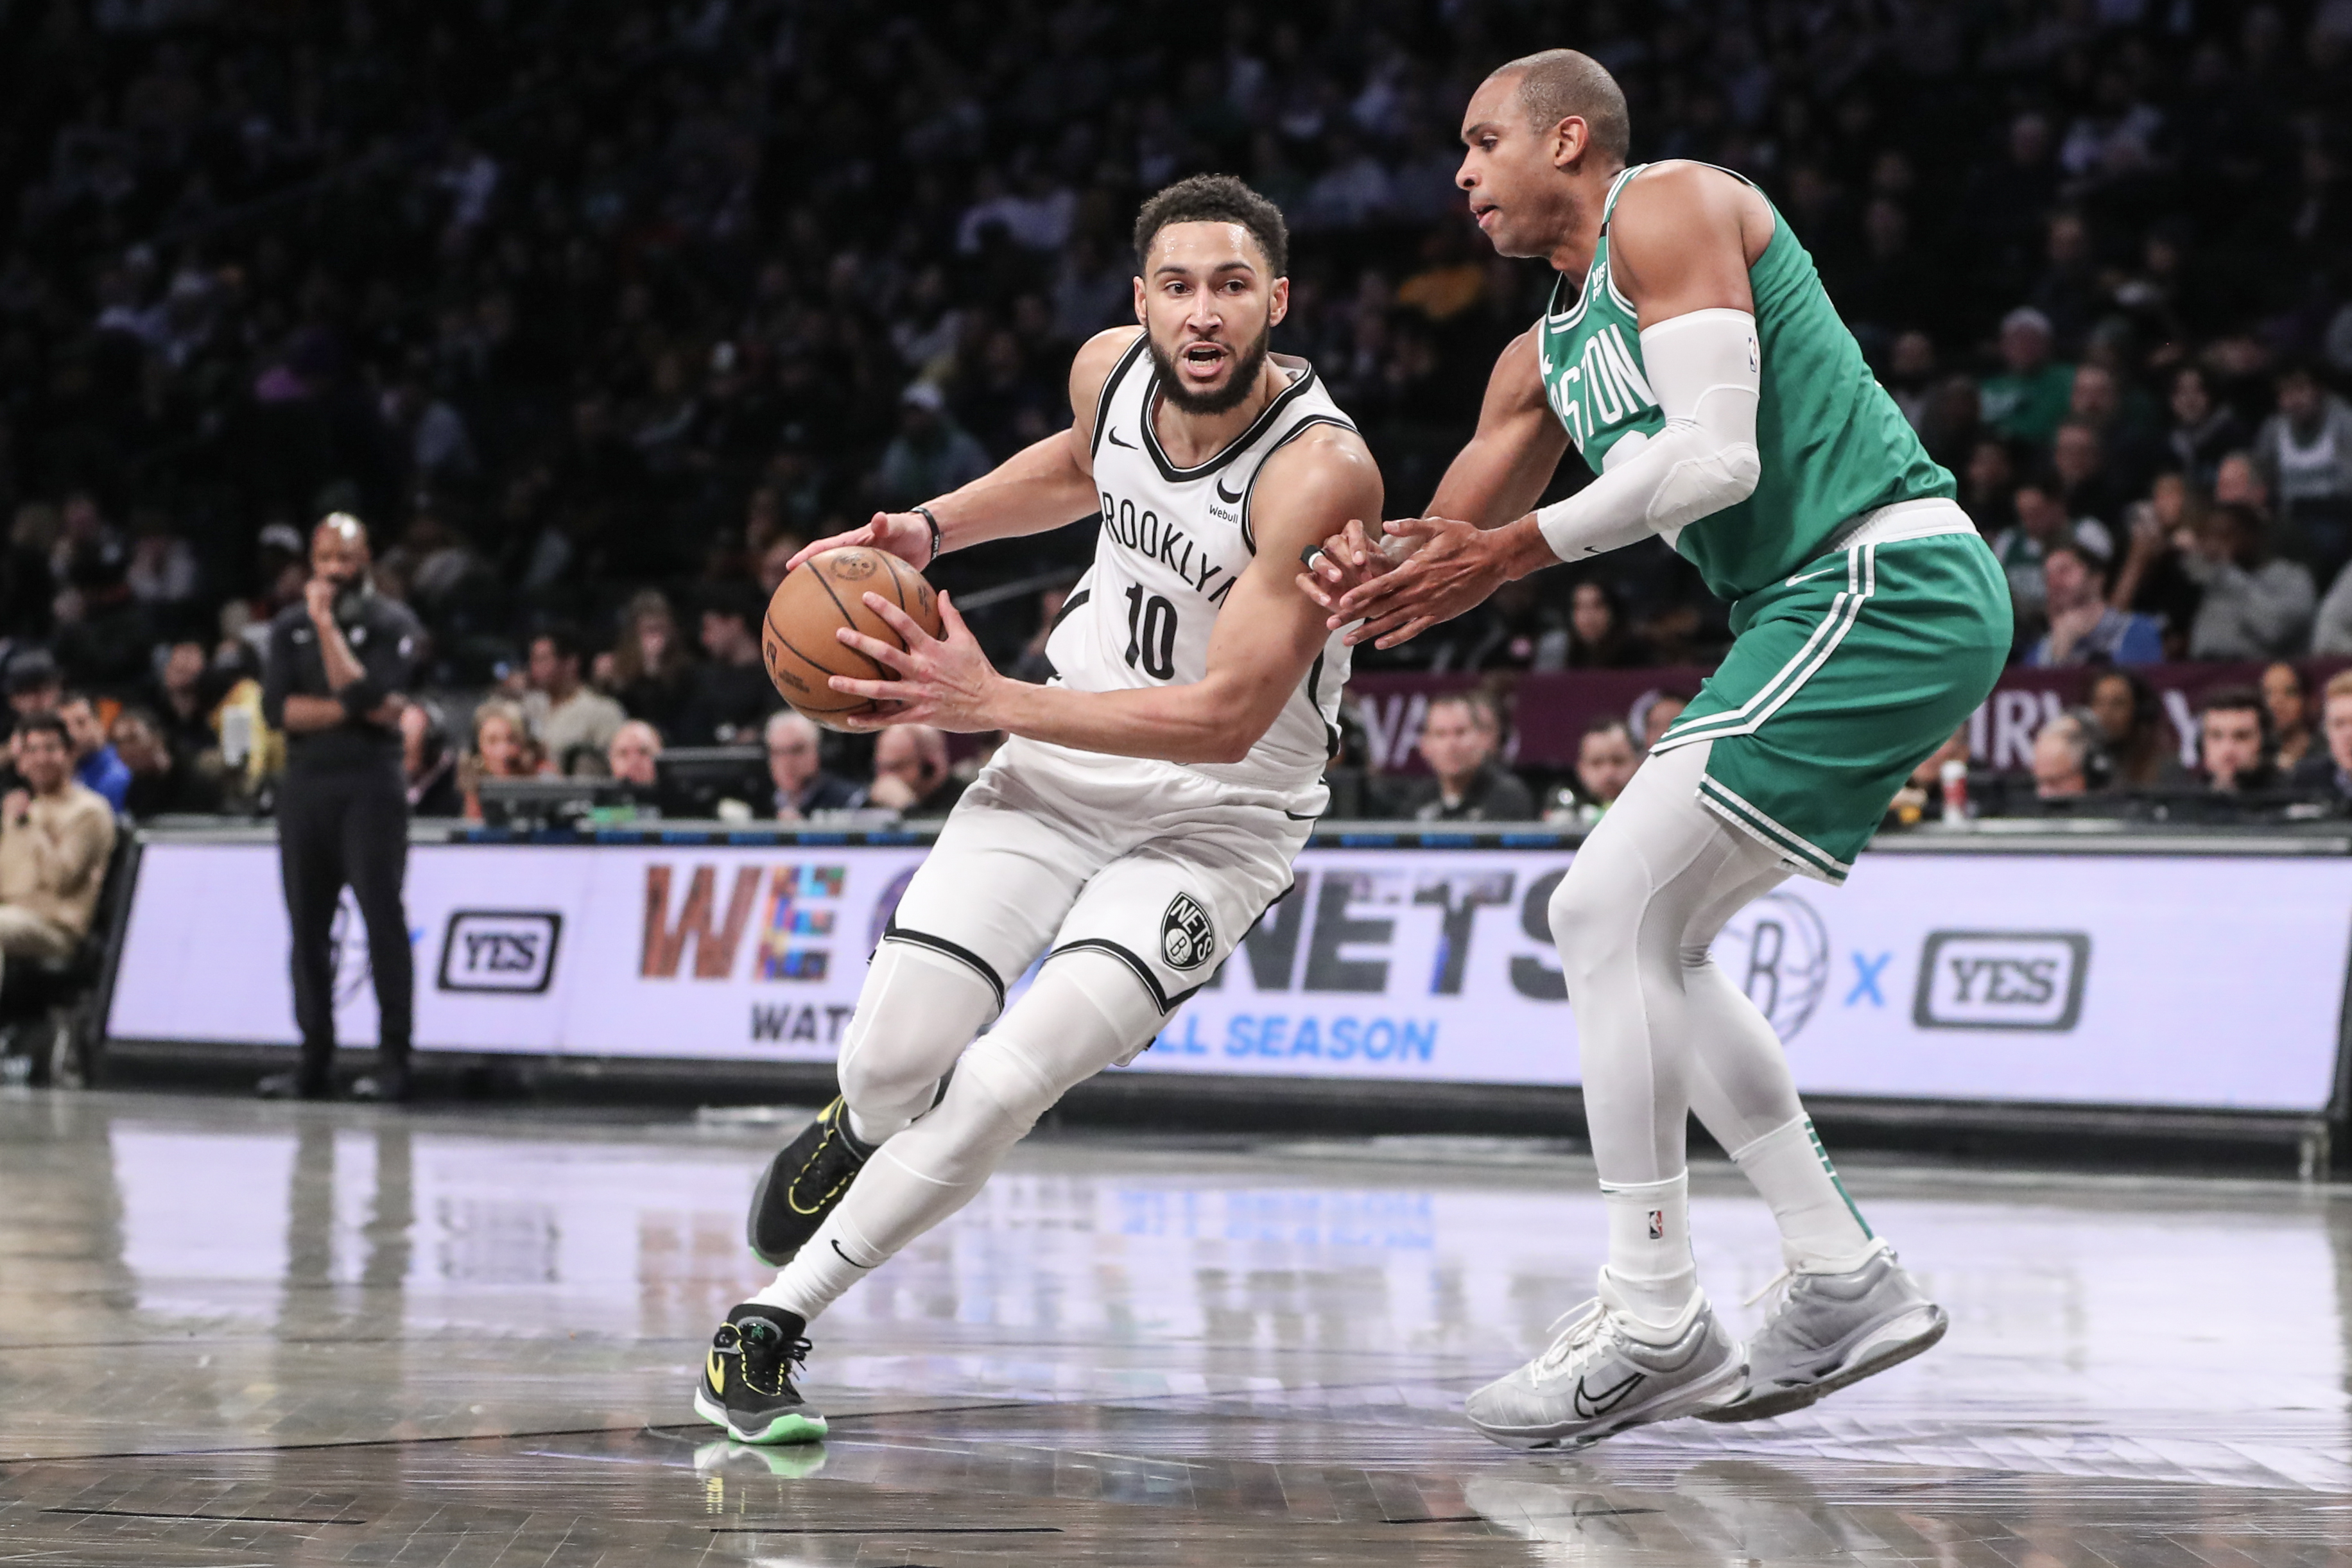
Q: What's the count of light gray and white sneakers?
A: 2